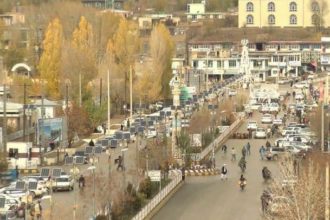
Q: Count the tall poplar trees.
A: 4